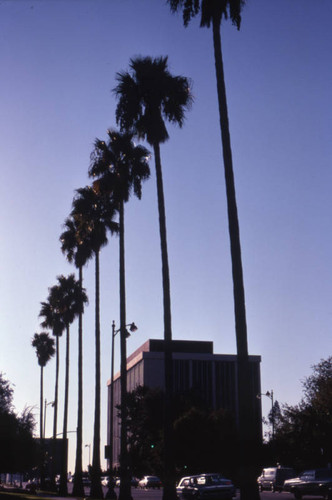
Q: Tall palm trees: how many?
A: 8